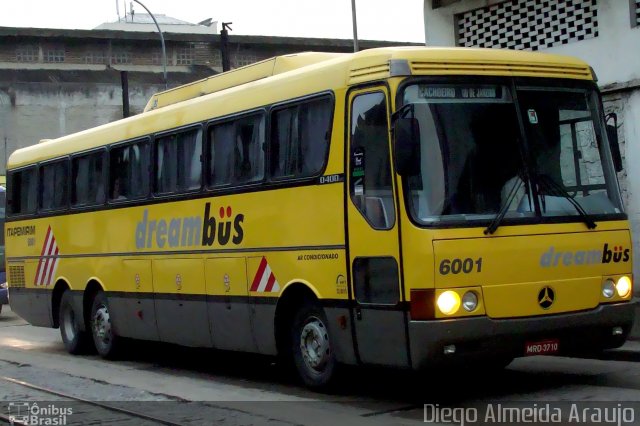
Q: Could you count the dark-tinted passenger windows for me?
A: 7